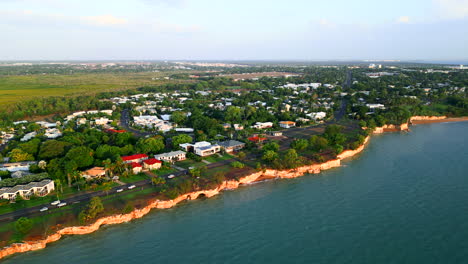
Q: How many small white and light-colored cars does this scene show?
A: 6